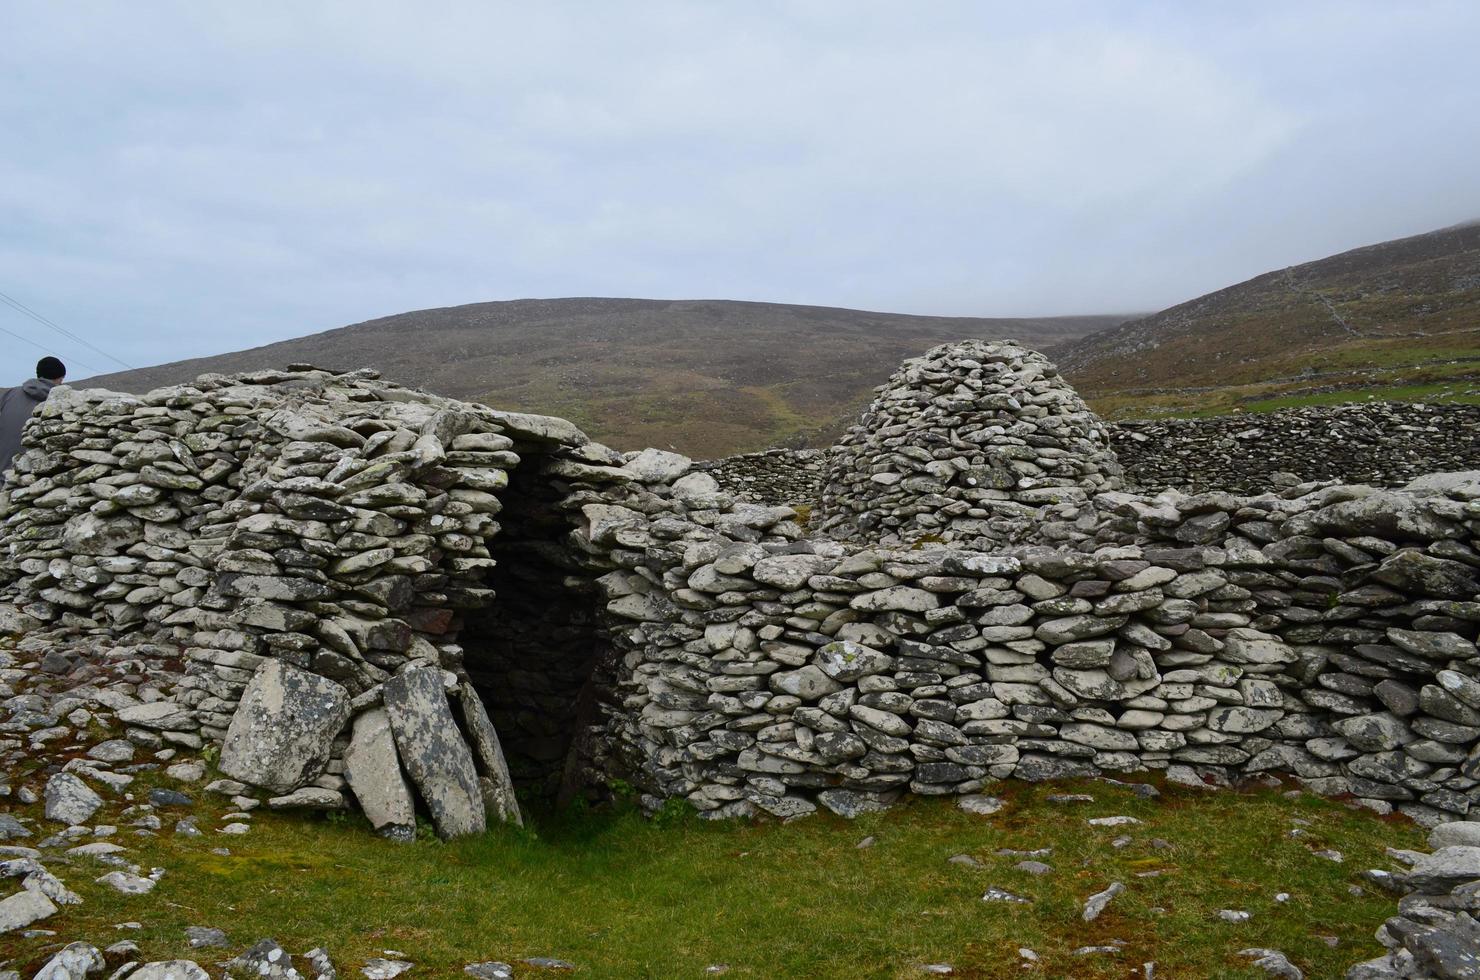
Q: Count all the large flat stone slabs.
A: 4